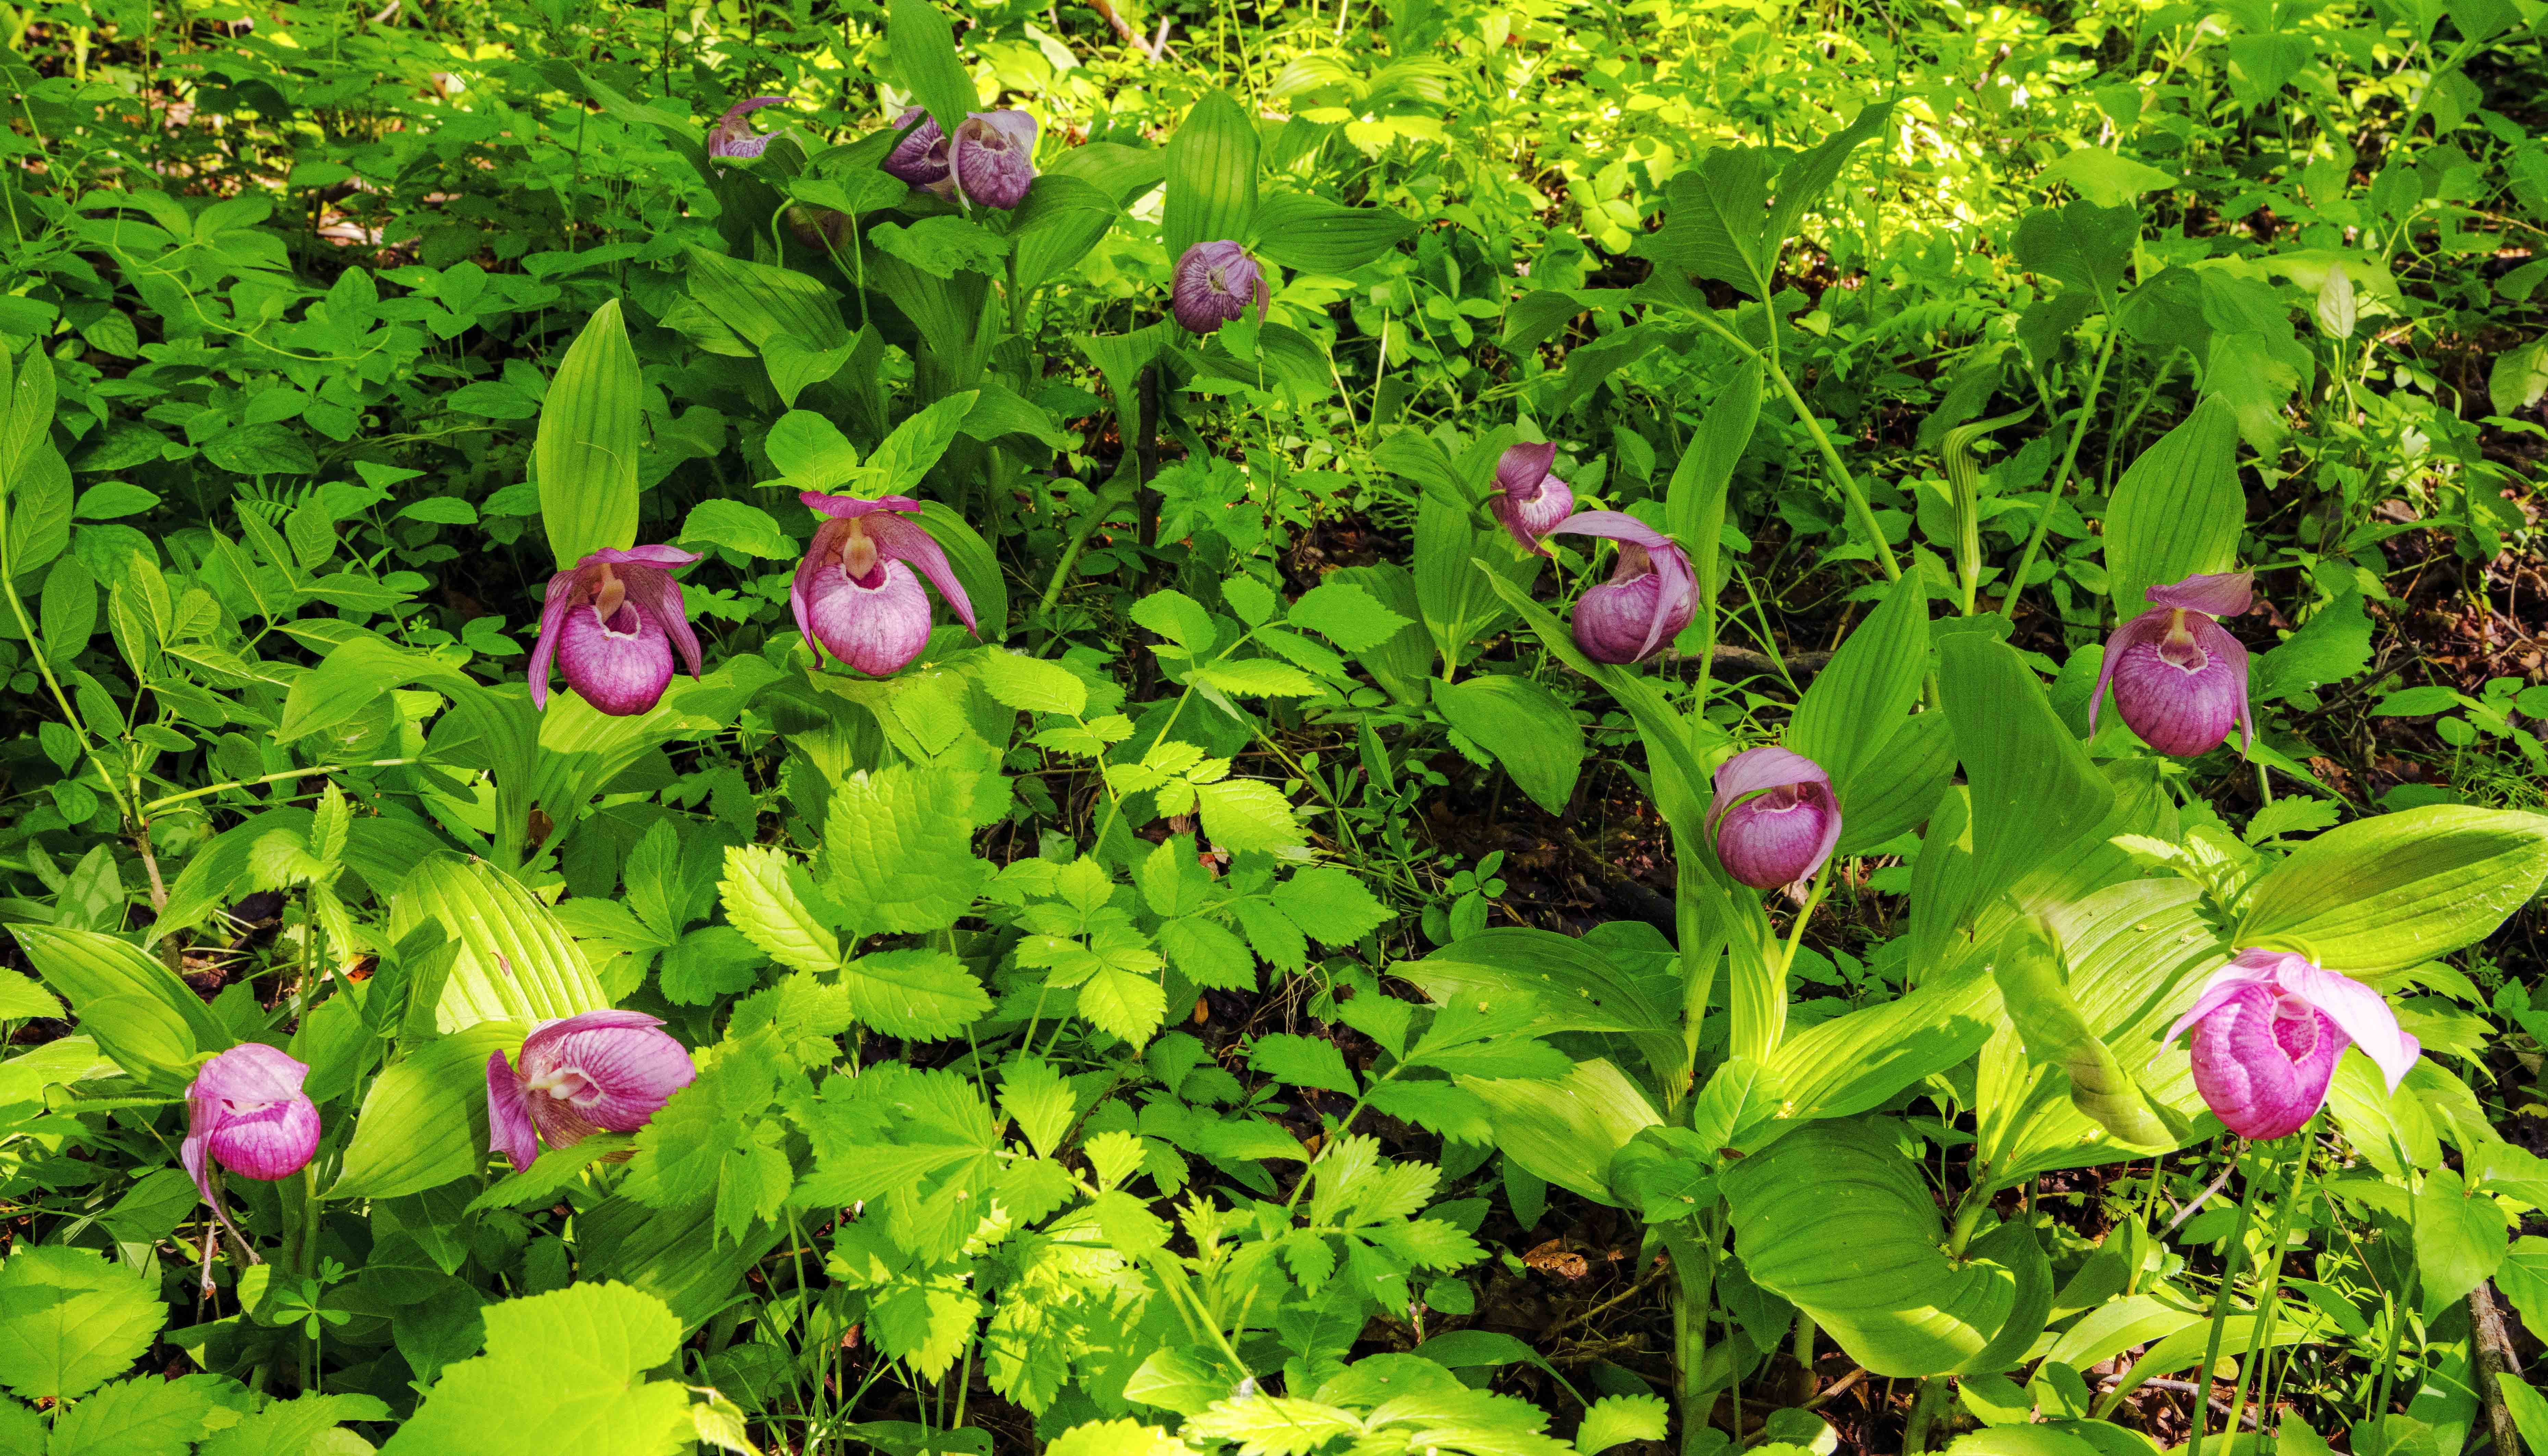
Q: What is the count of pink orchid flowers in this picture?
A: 13